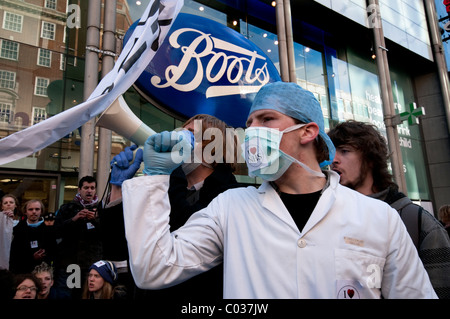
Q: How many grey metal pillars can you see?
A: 7